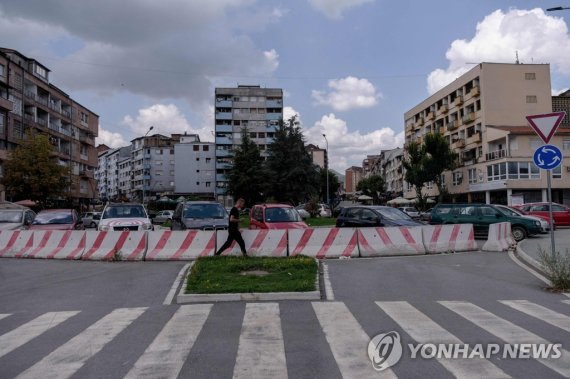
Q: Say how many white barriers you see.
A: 9